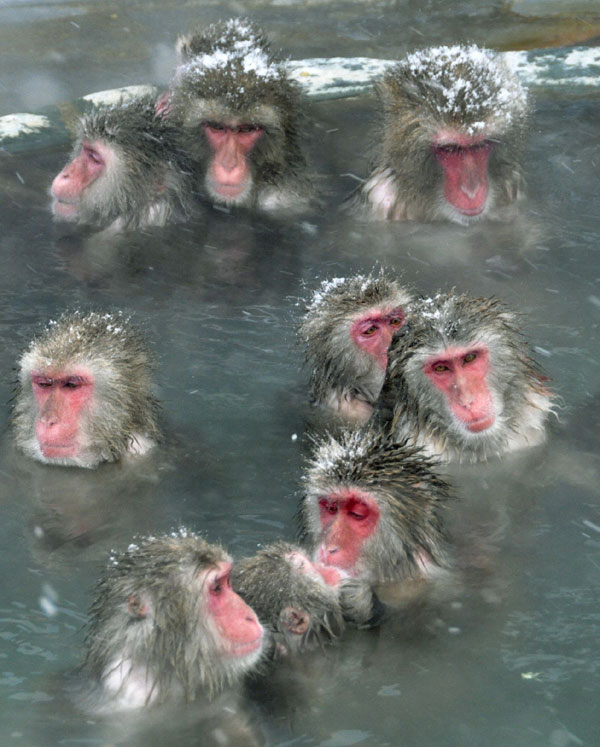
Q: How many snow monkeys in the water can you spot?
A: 9